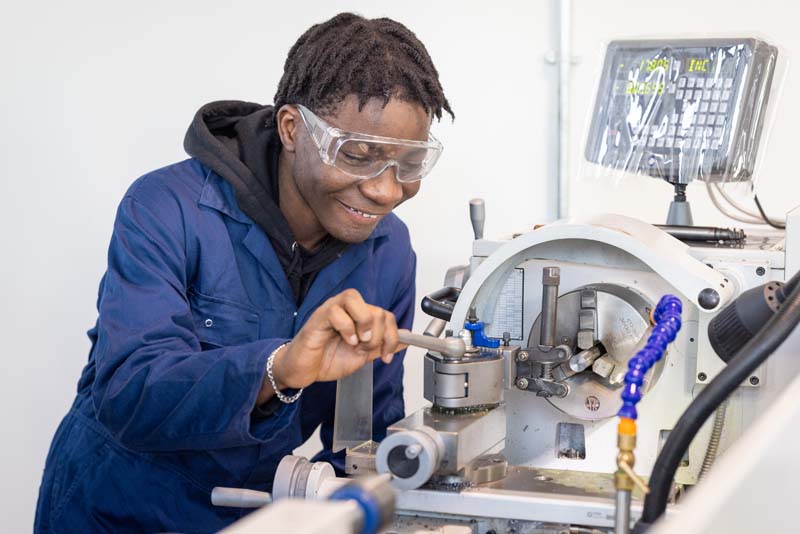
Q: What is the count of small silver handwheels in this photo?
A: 2